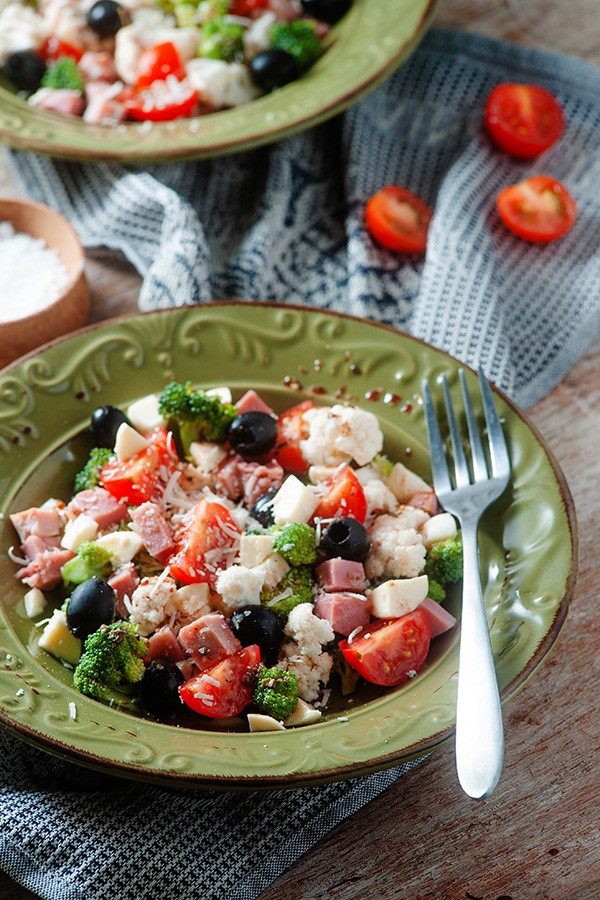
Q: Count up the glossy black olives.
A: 11